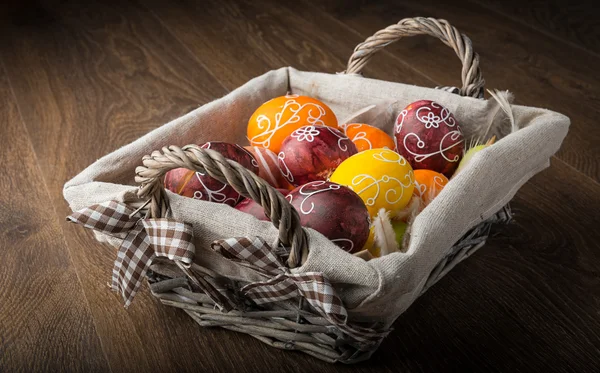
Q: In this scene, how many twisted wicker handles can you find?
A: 2